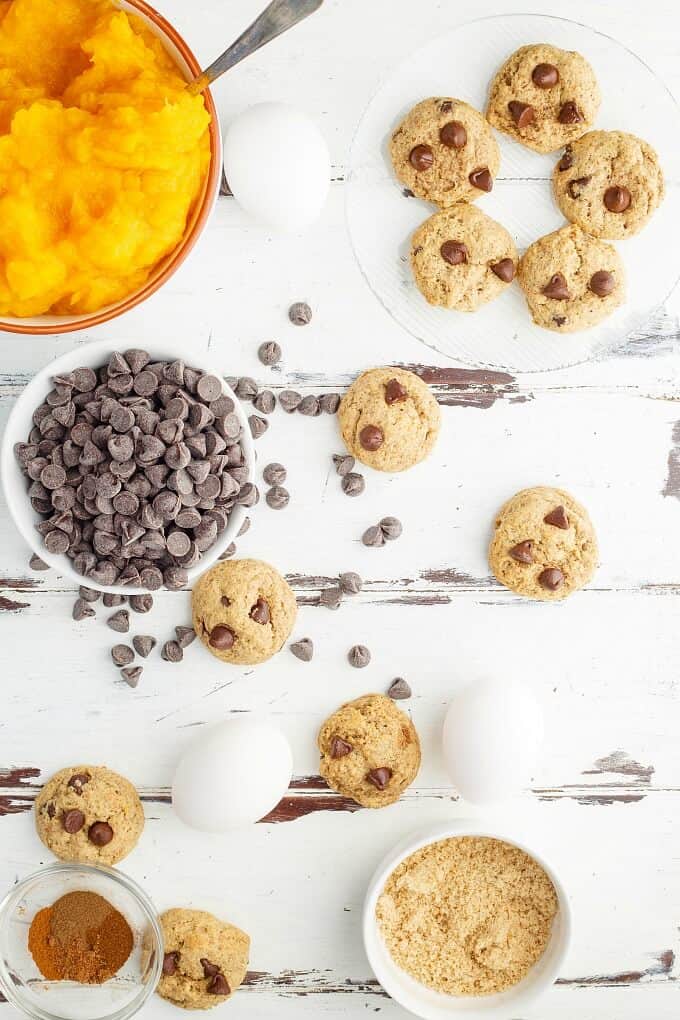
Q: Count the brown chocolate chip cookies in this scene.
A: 11